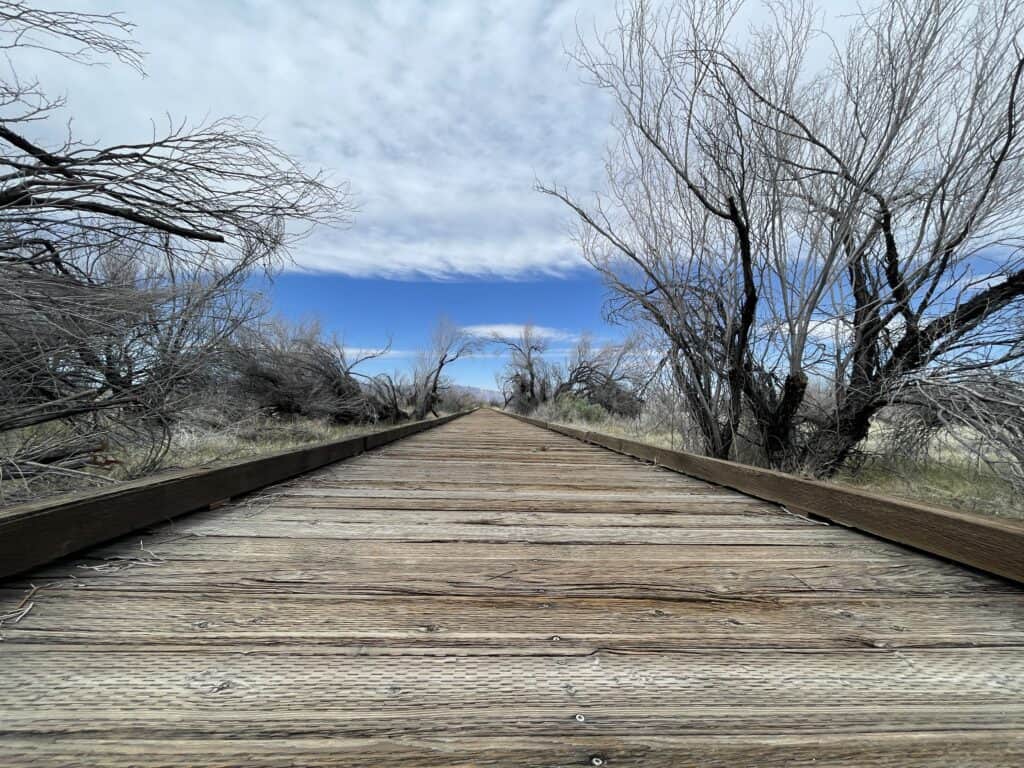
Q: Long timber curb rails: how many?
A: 2